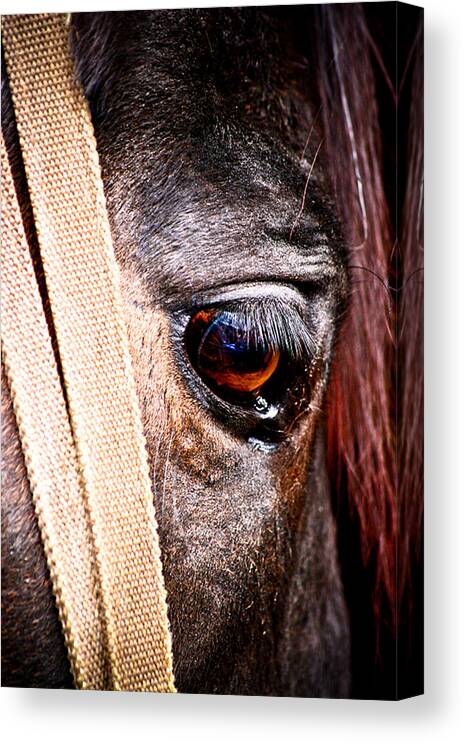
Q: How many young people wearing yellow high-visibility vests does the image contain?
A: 0